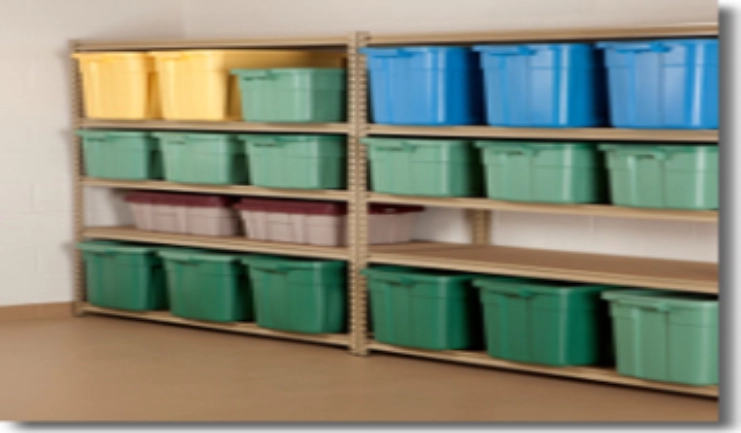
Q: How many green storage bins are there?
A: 13